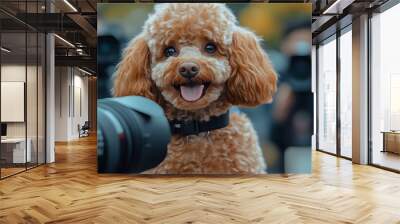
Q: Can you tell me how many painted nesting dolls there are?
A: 0